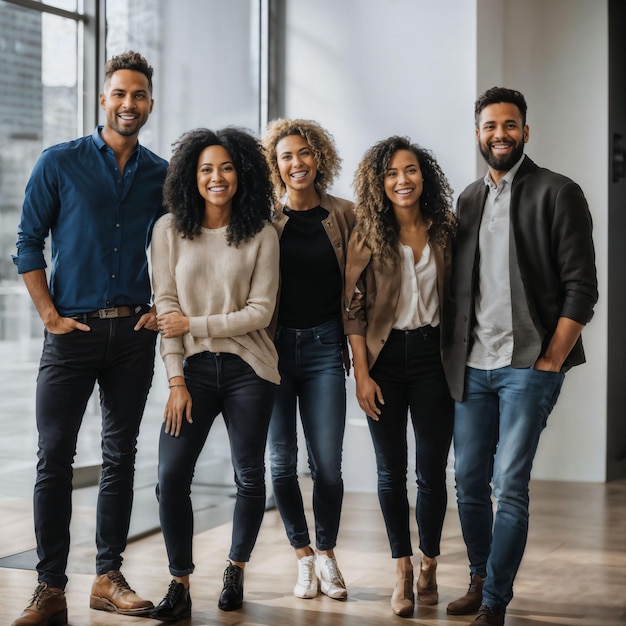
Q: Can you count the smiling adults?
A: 5